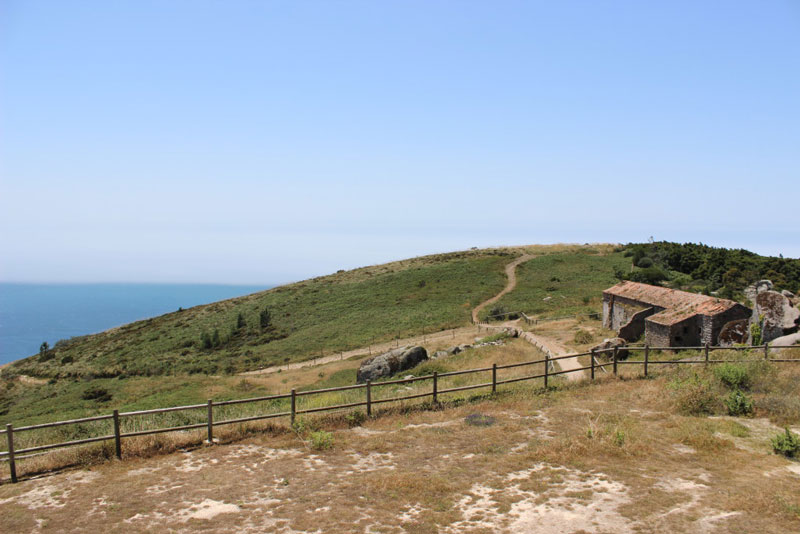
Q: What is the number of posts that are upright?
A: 13